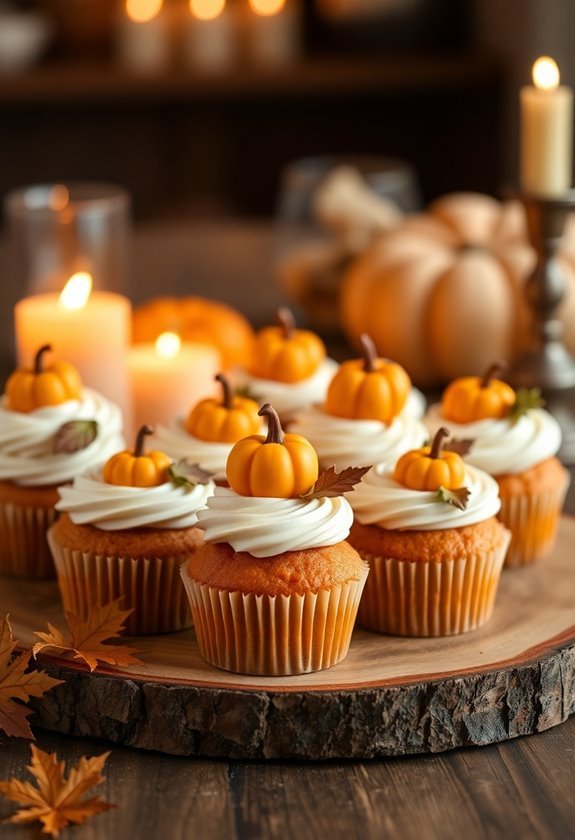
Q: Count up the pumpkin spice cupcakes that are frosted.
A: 8